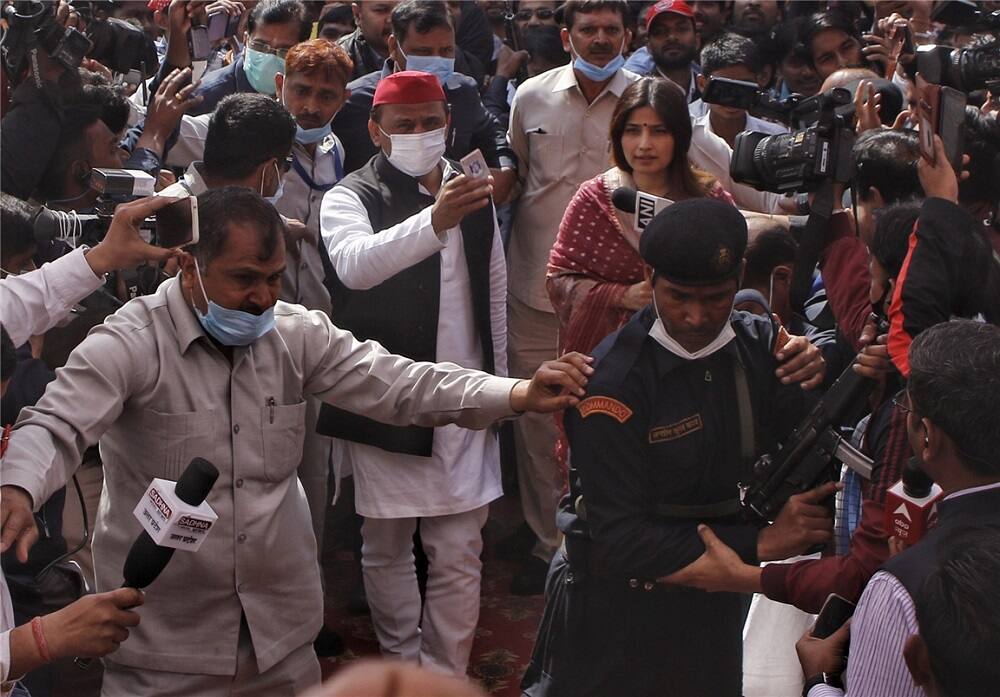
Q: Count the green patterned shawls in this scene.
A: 0